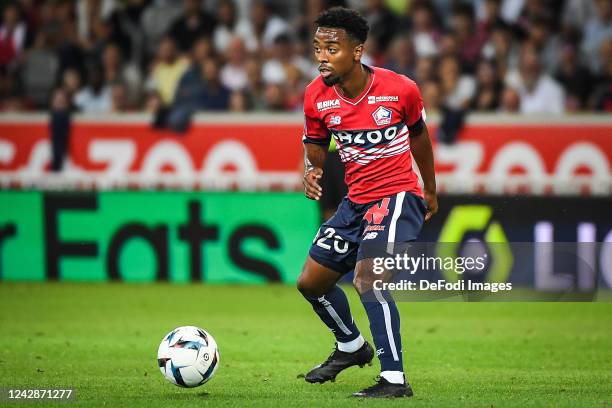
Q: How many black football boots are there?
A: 2